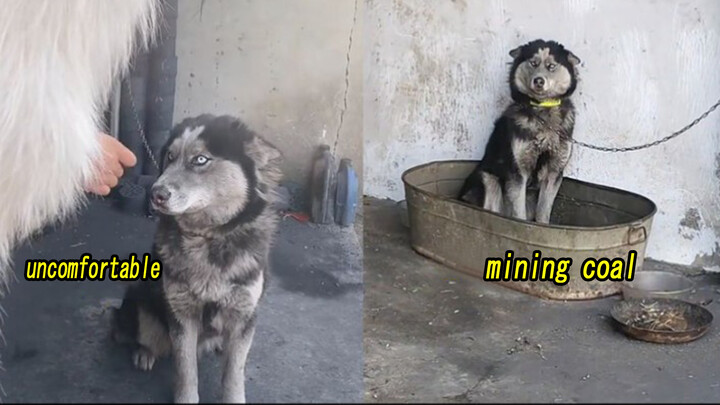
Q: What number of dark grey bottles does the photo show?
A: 1